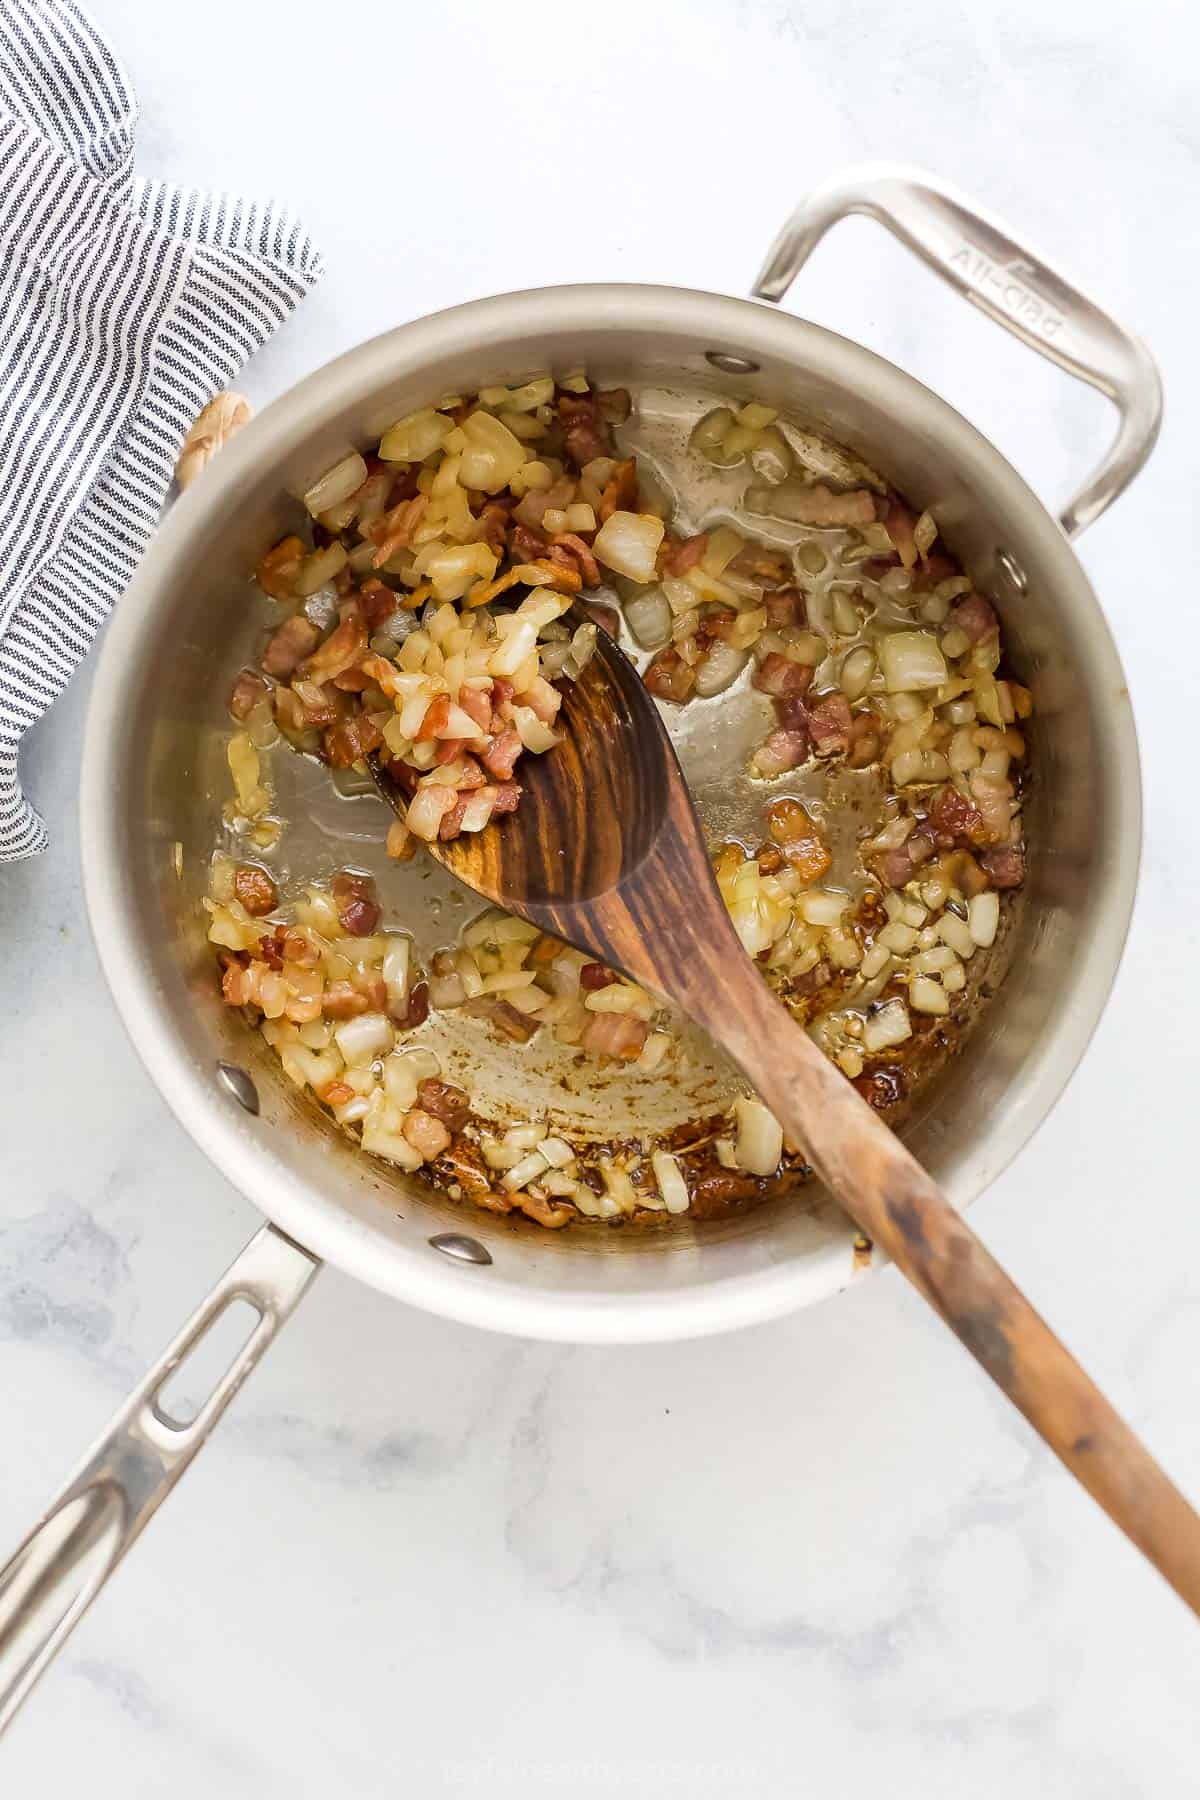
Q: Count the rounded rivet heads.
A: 4